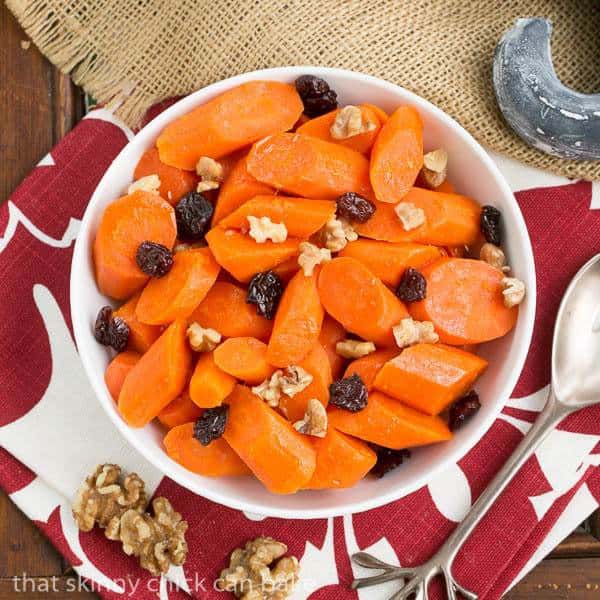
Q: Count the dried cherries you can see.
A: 12